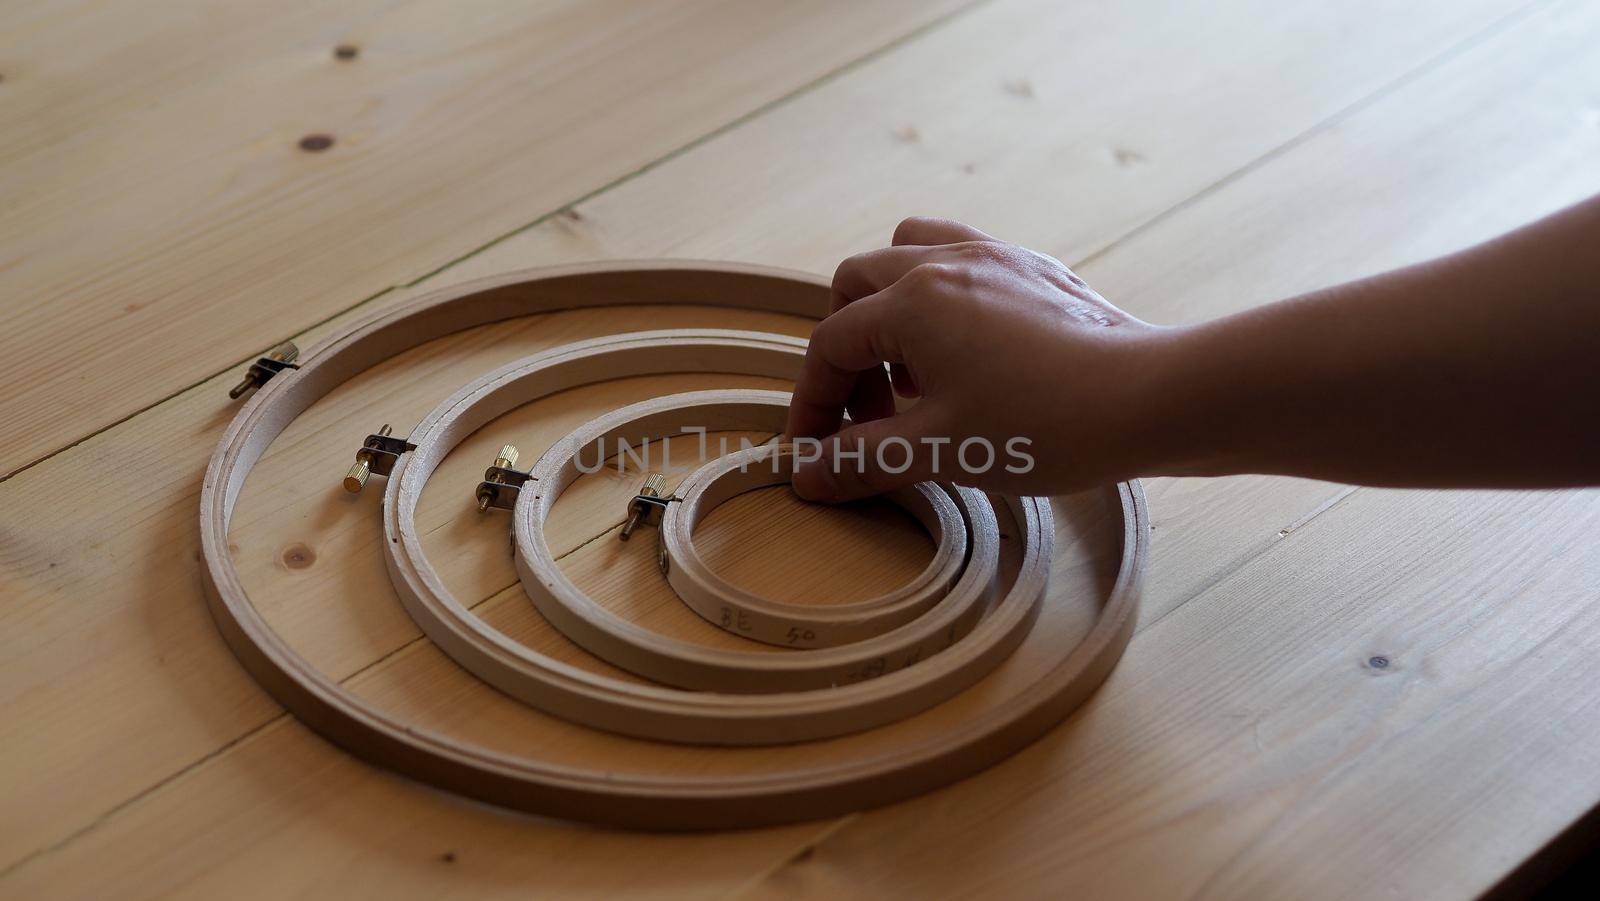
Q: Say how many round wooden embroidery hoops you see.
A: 4